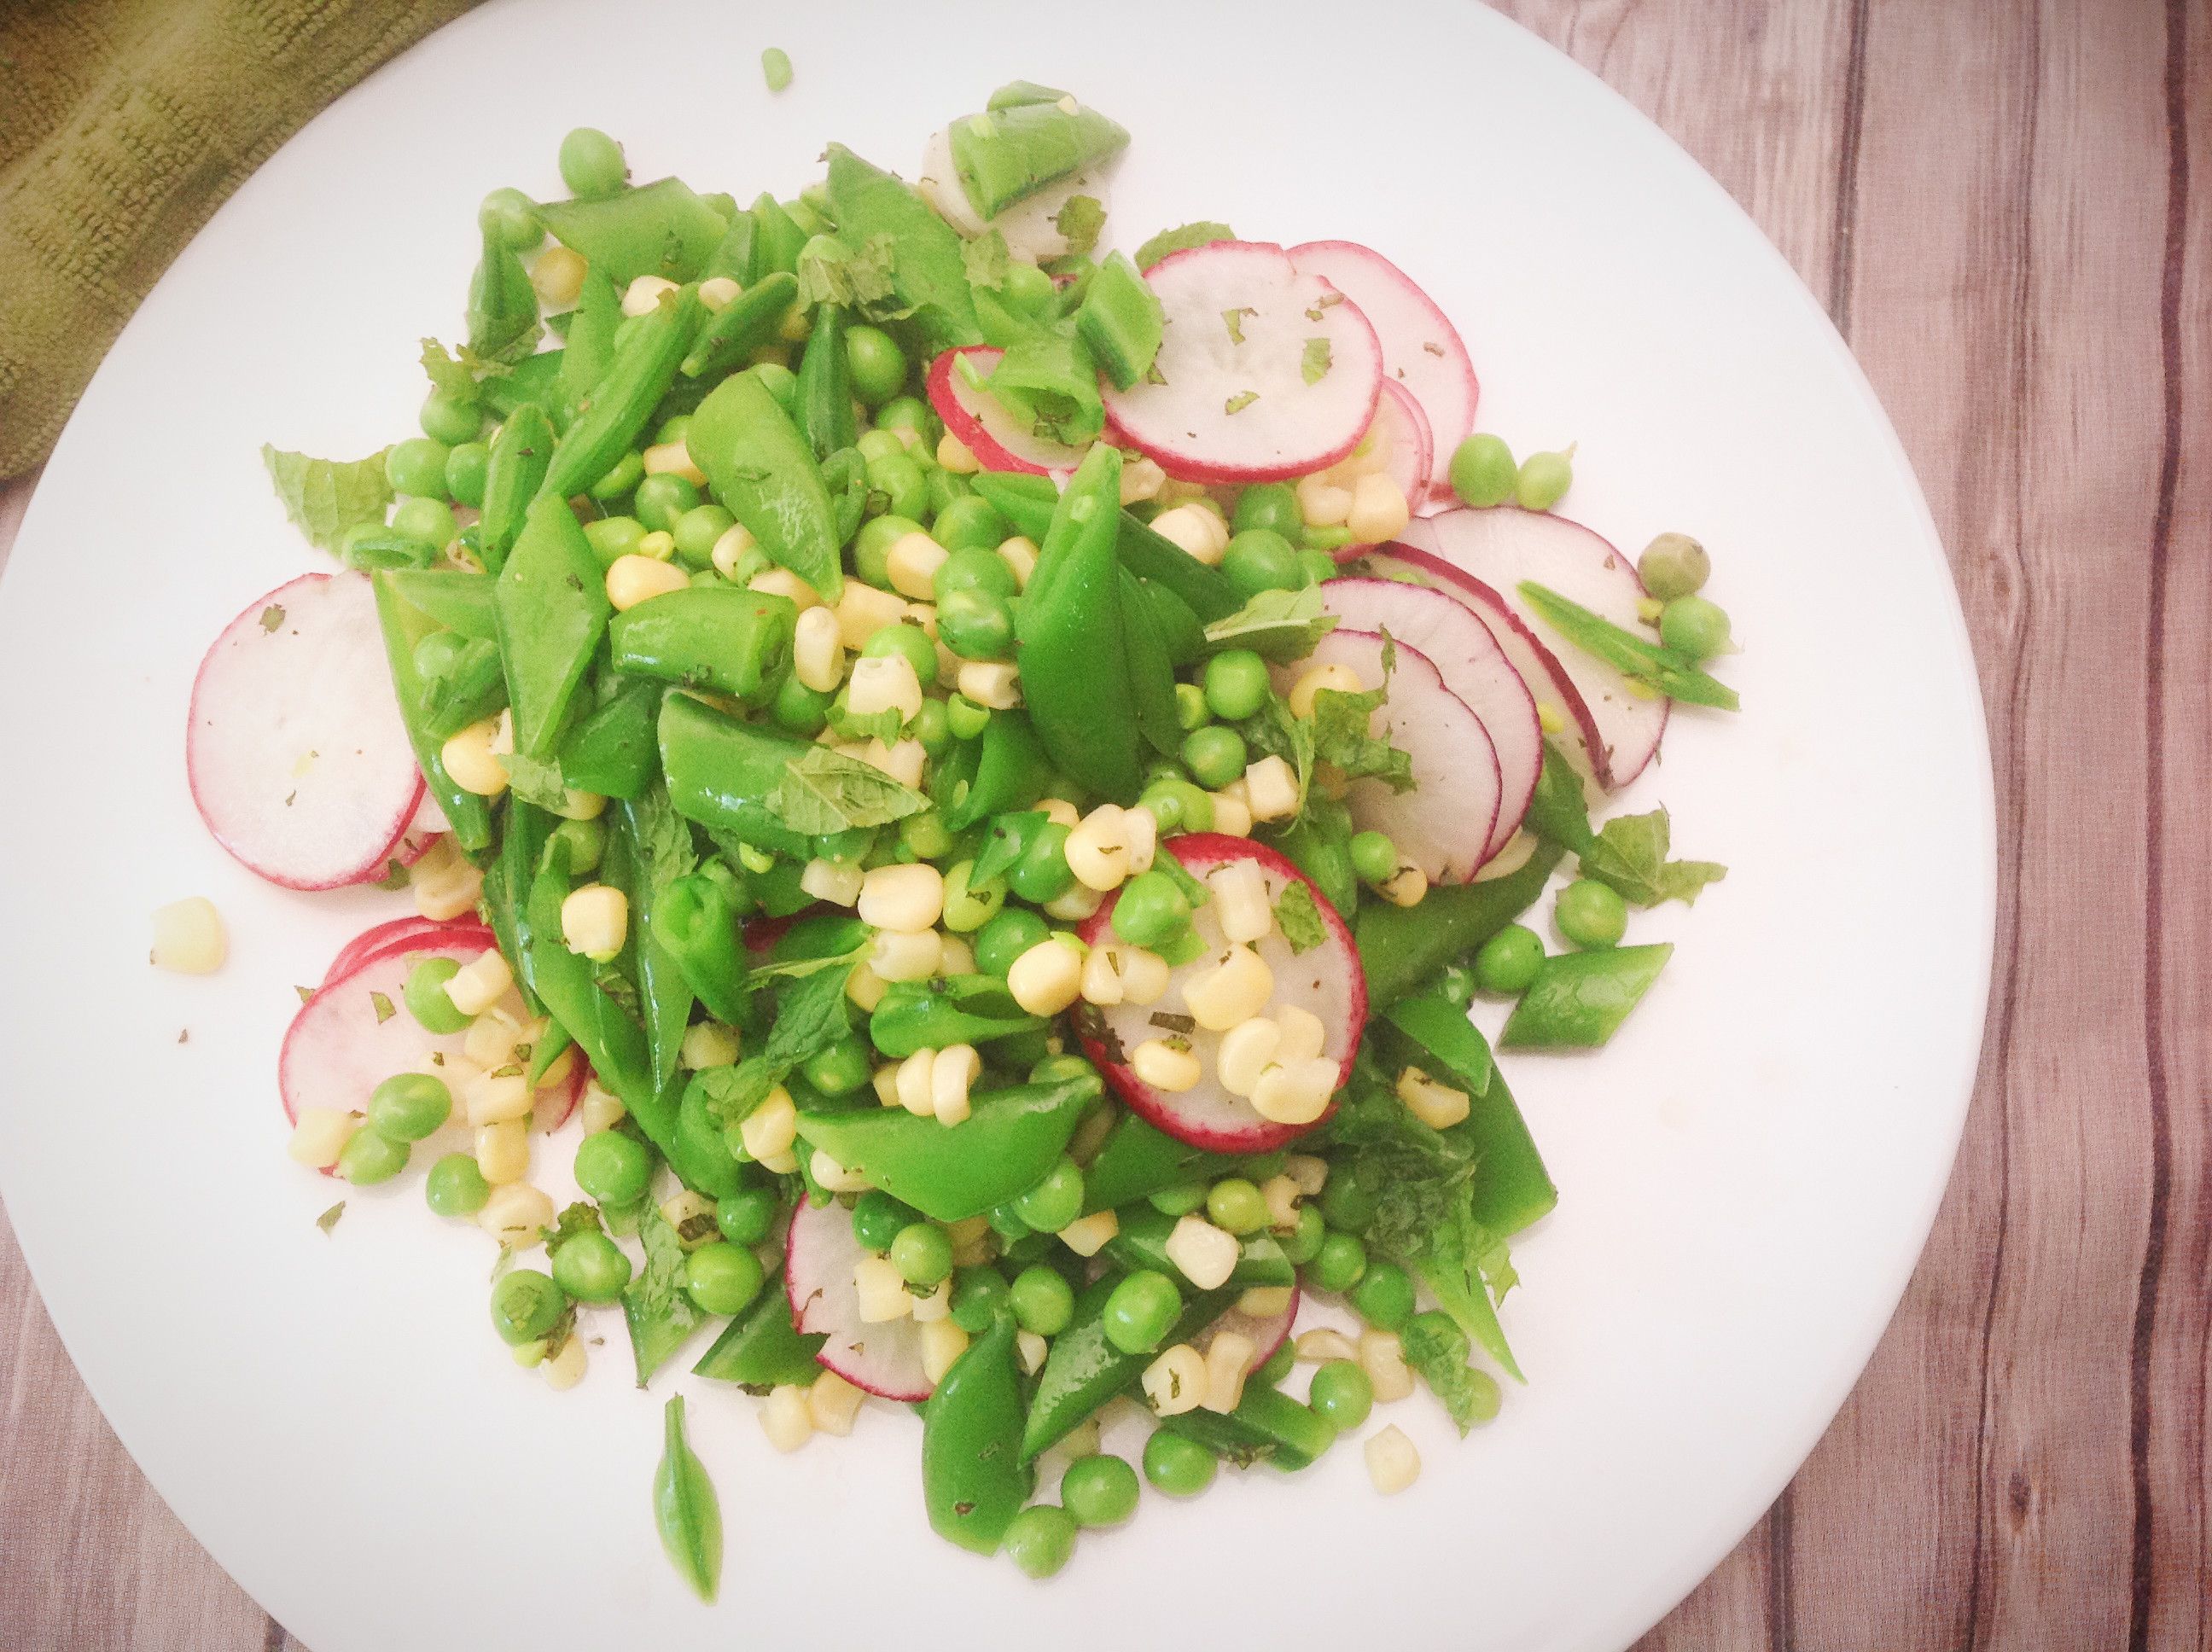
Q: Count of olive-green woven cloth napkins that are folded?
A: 1